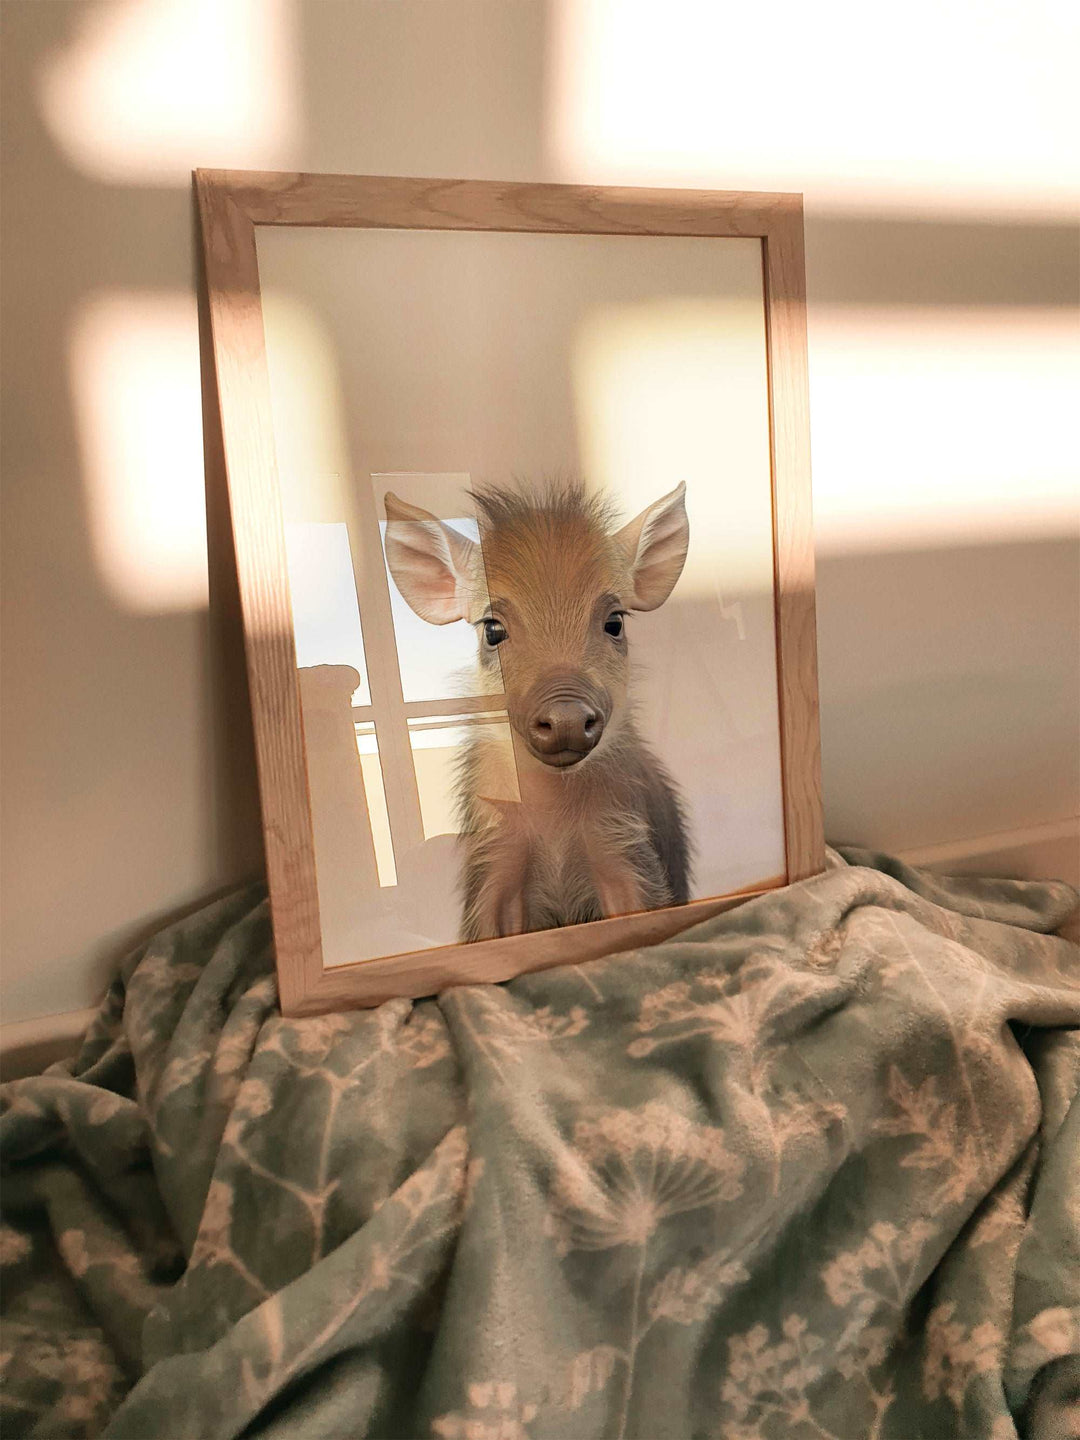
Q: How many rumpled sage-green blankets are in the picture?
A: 1